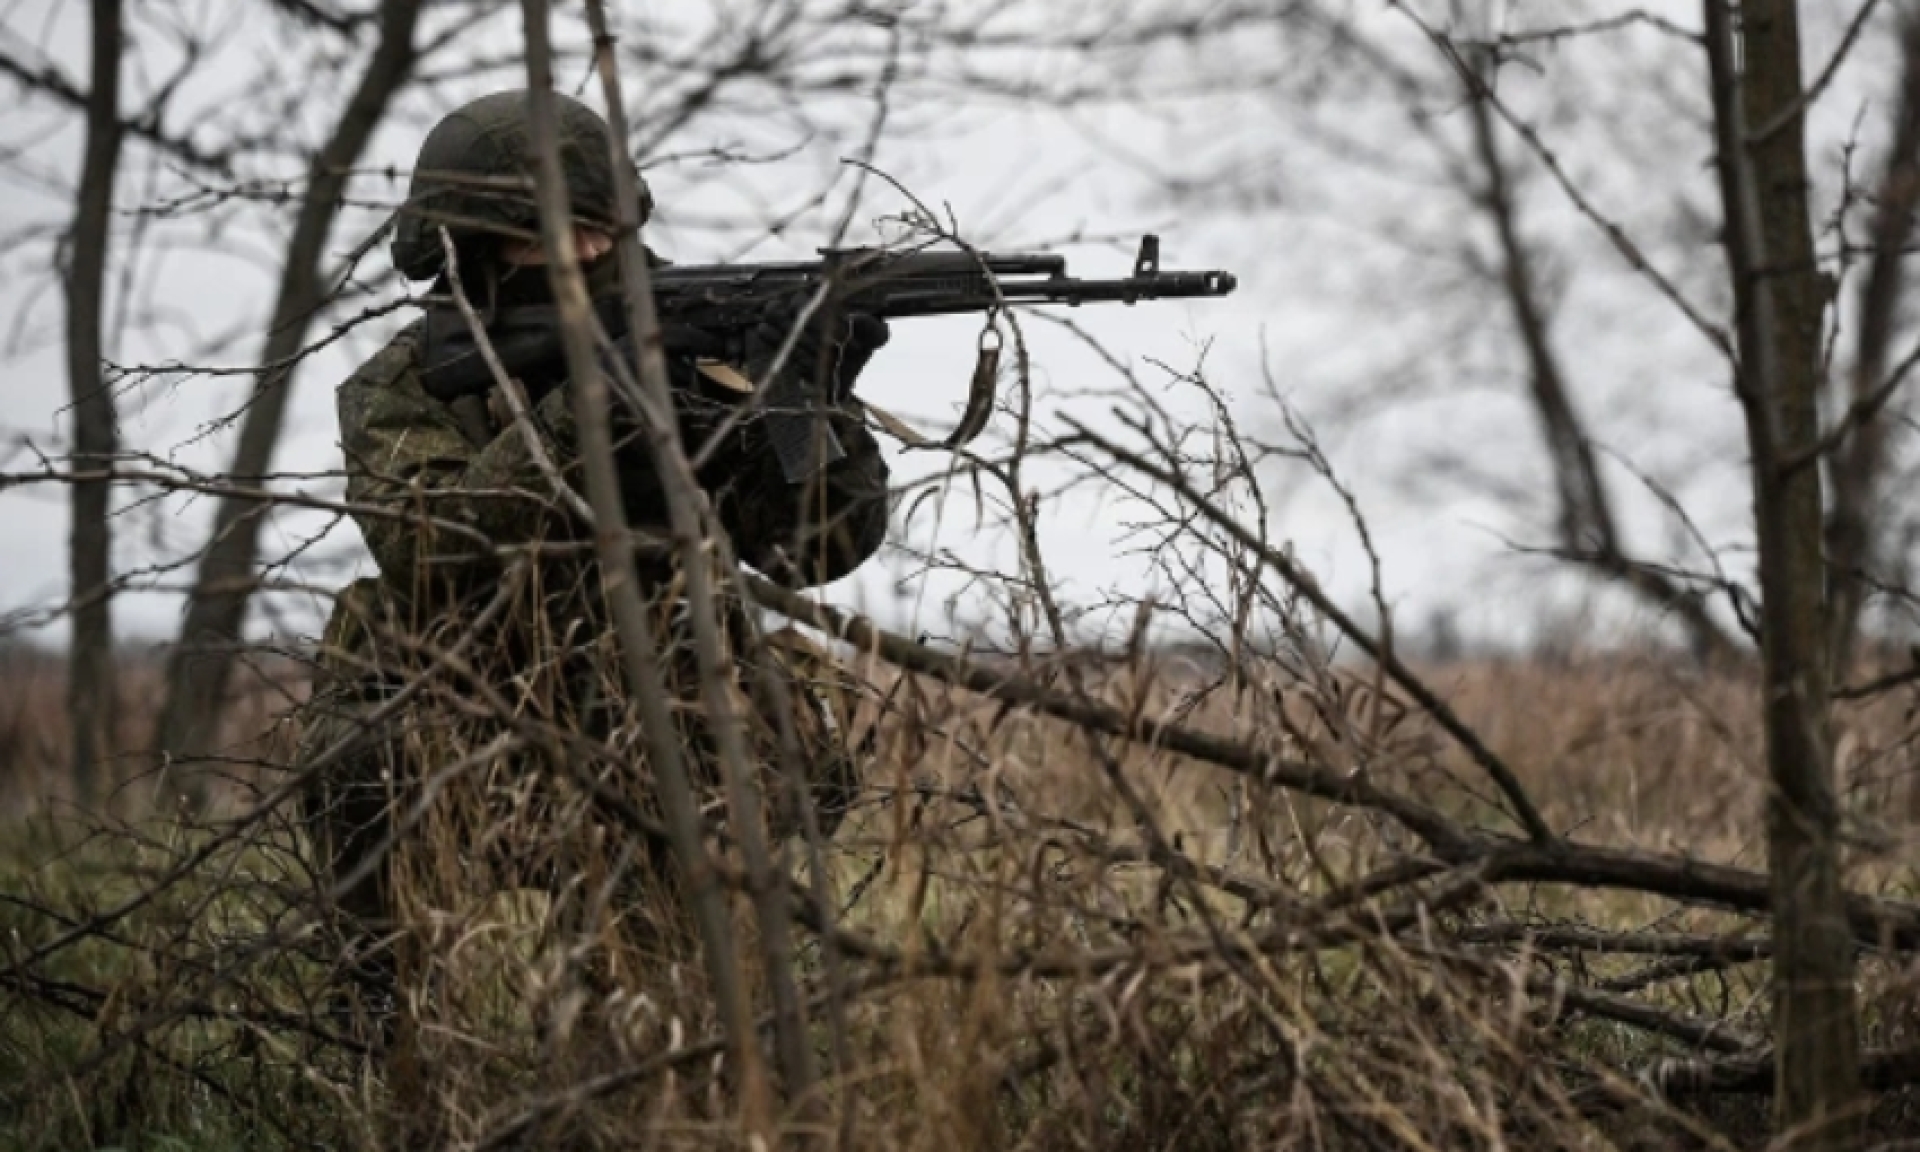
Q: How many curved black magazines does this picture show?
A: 1